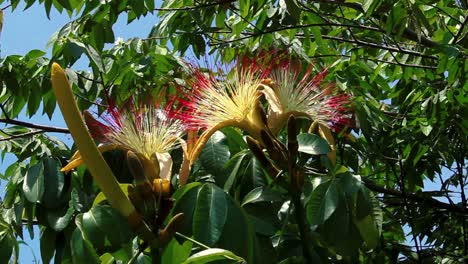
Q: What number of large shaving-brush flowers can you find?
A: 3